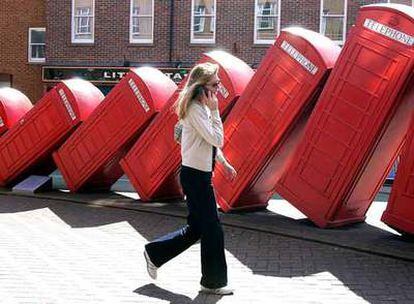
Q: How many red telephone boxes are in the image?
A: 7